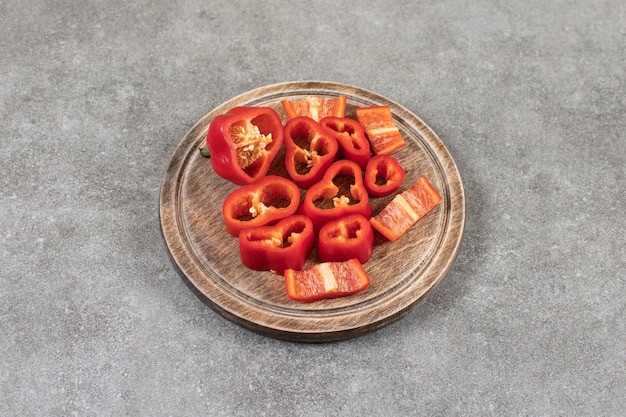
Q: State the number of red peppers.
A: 12